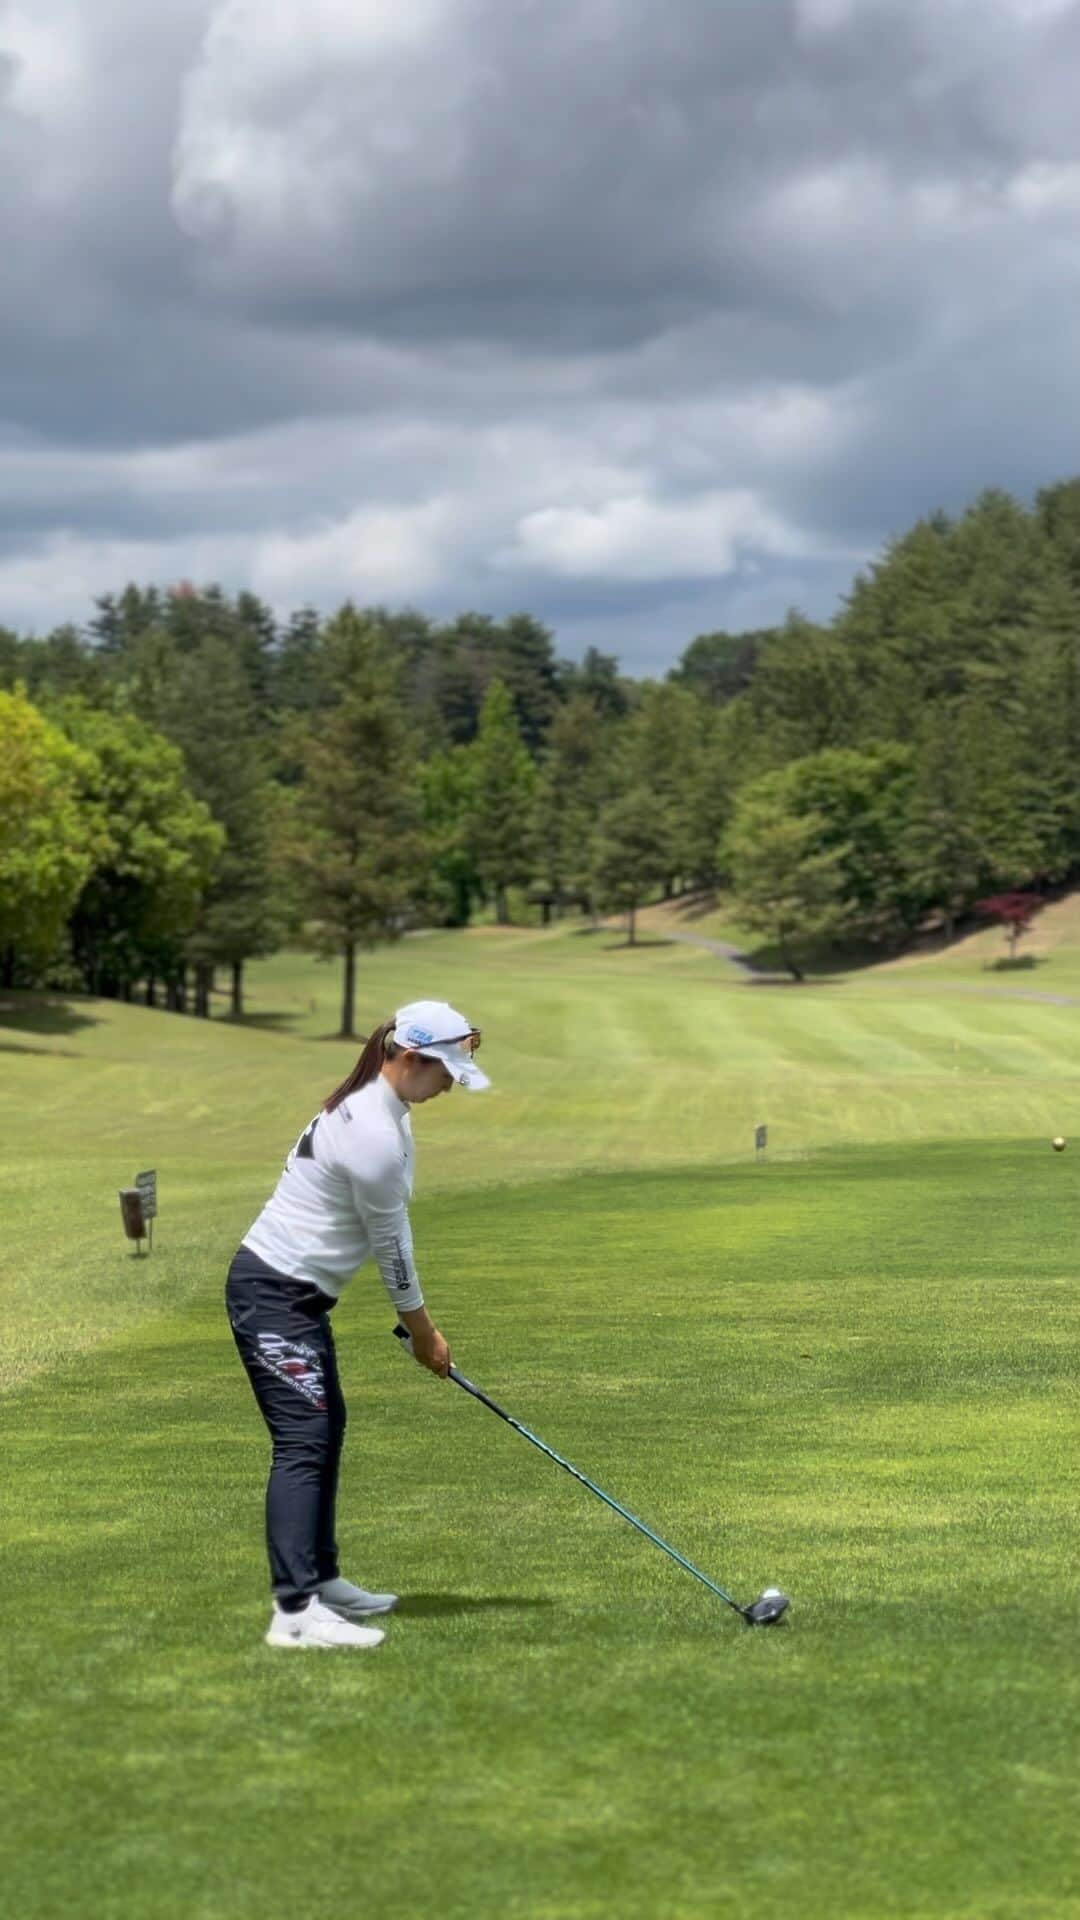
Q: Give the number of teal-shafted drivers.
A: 1